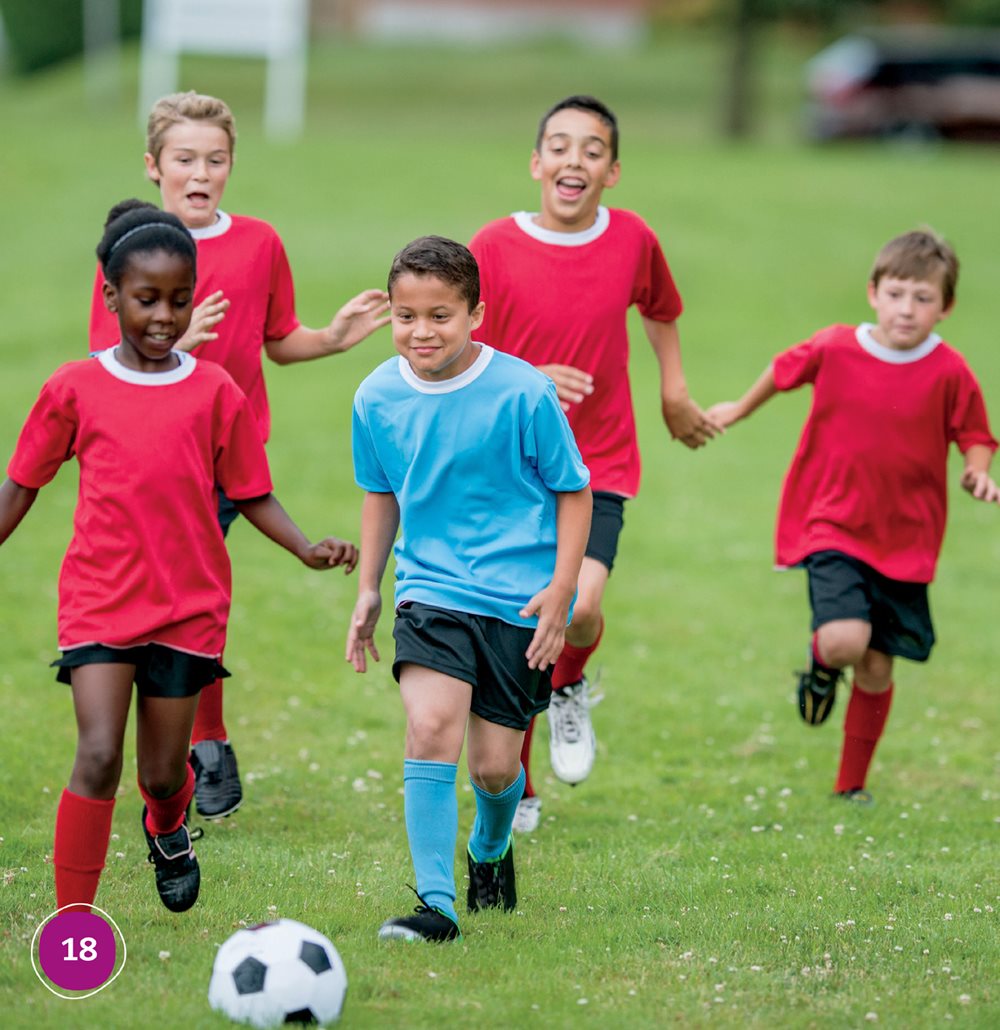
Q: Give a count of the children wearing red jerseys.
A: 4